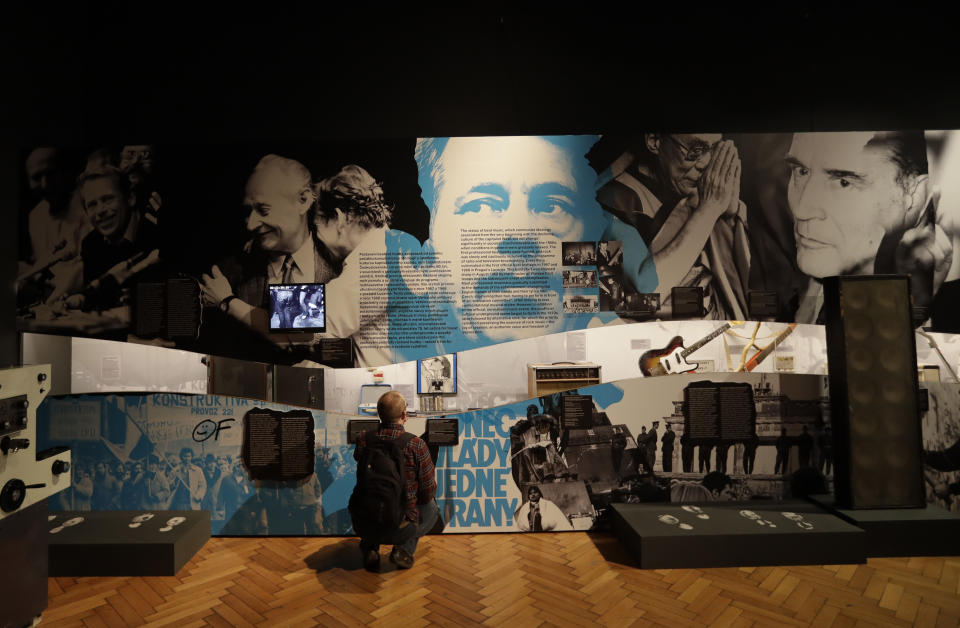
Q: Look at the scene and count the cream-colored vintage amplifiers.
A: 1